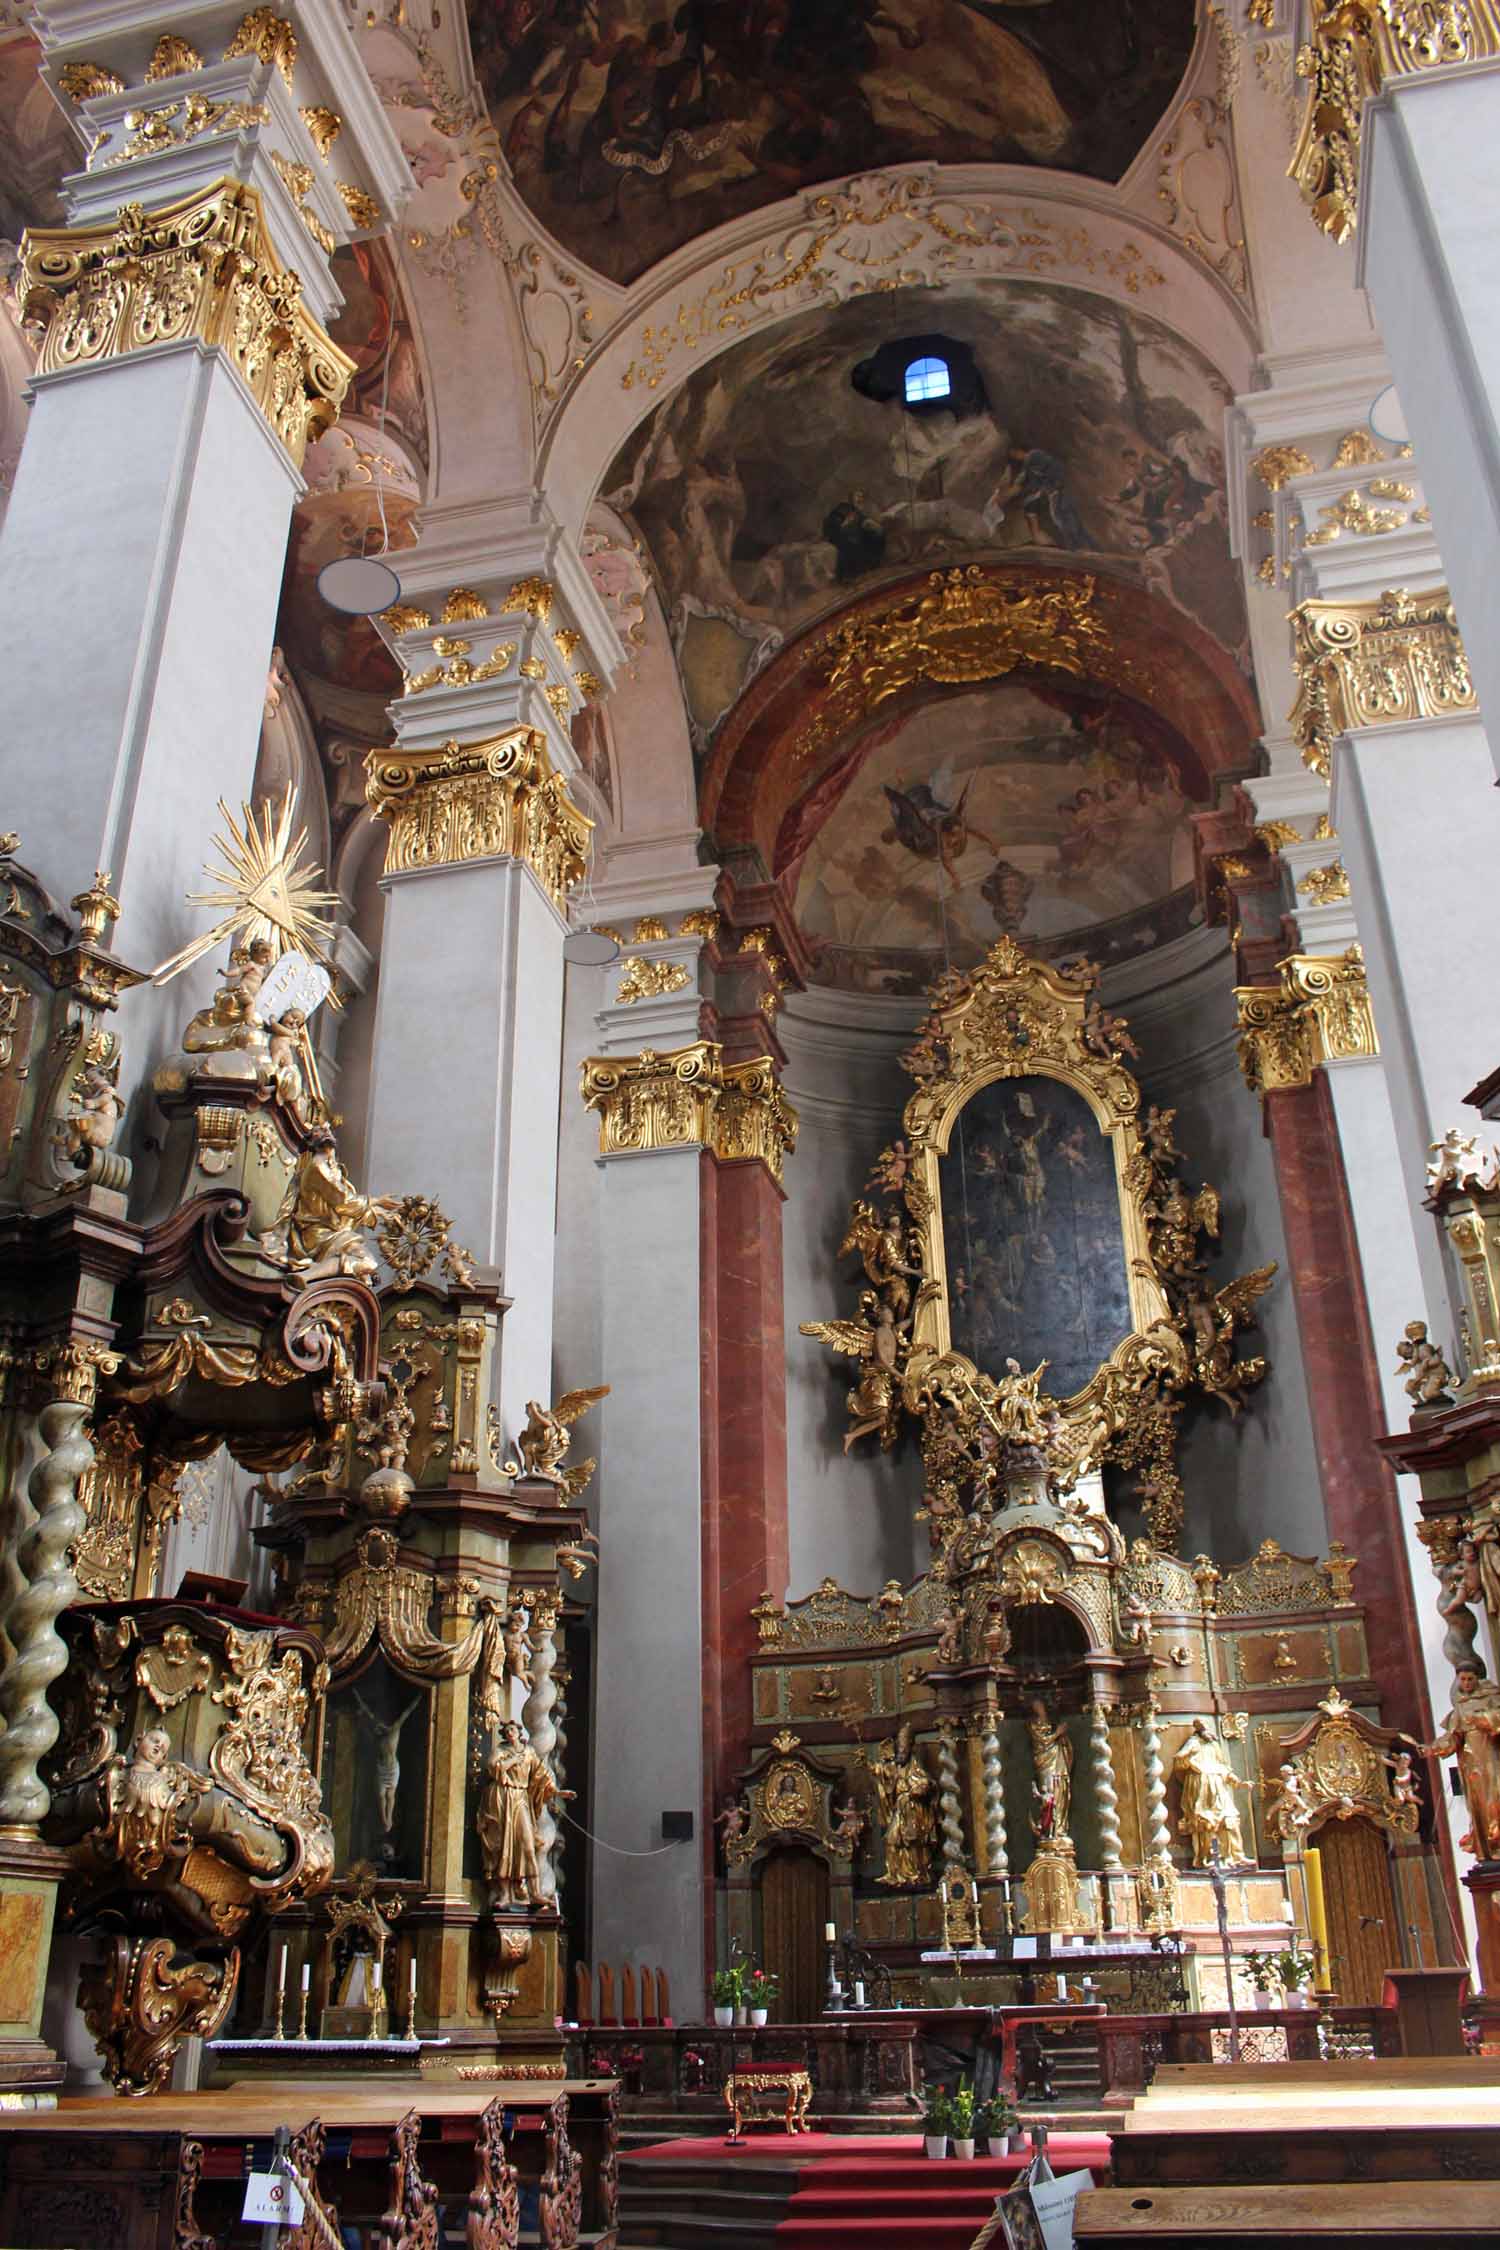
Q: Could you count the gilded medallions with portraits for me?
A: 2